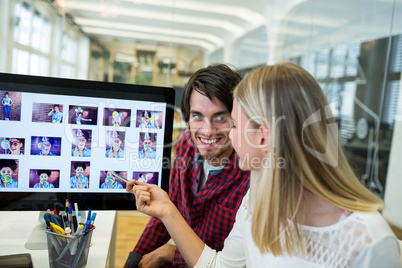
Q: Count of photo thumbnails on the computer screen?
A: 15